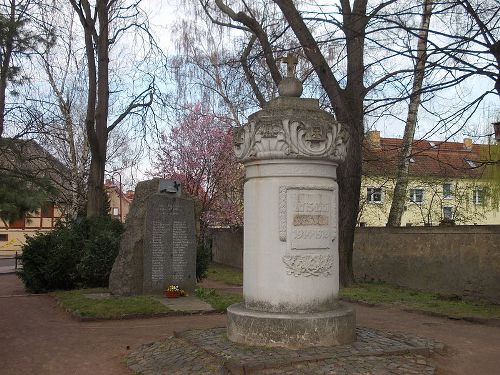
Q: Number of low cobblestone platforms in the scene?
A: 1